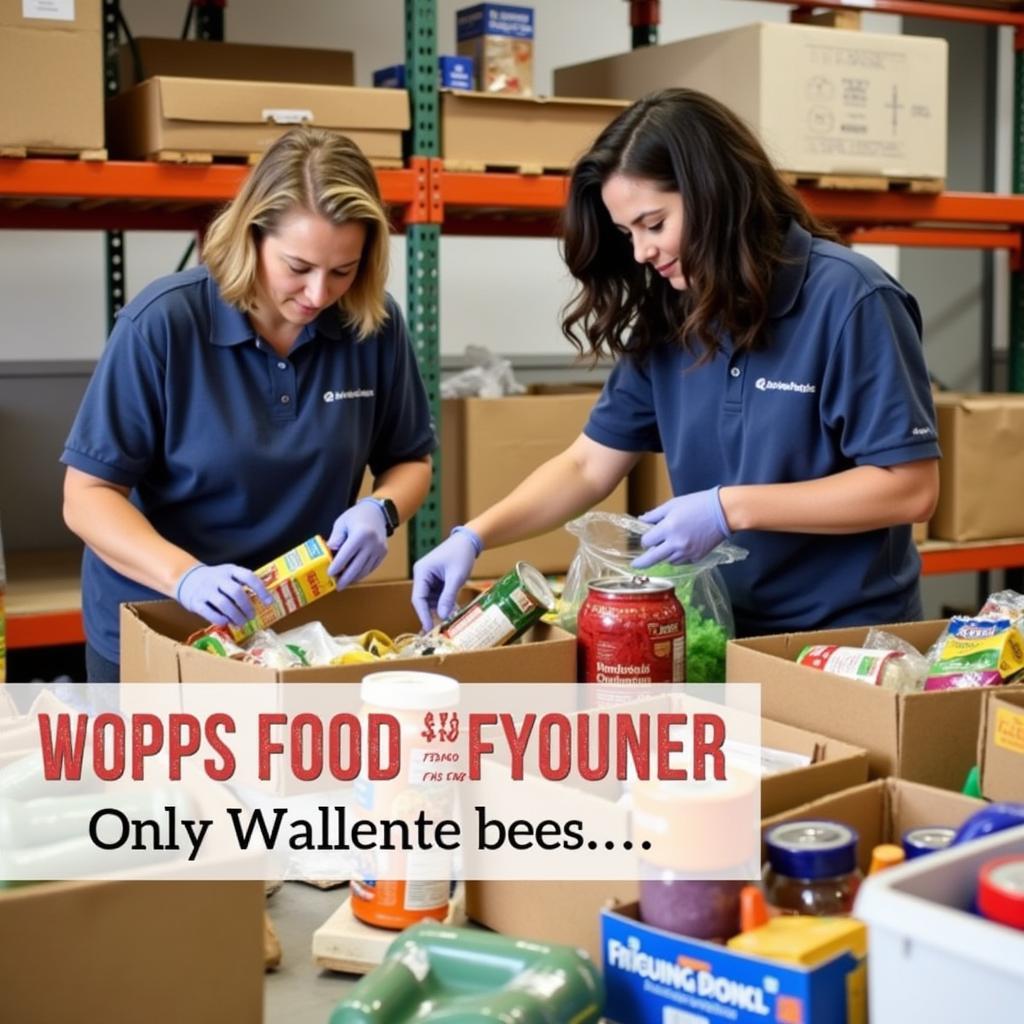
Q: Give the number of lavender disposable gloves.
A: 4